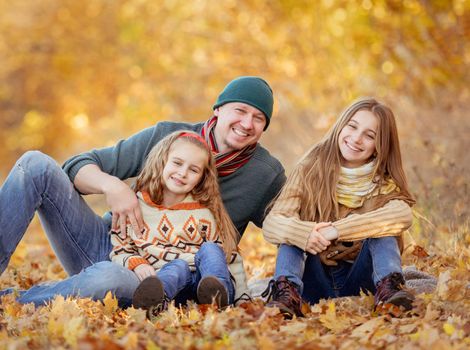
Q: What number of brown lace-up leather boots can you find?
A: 2